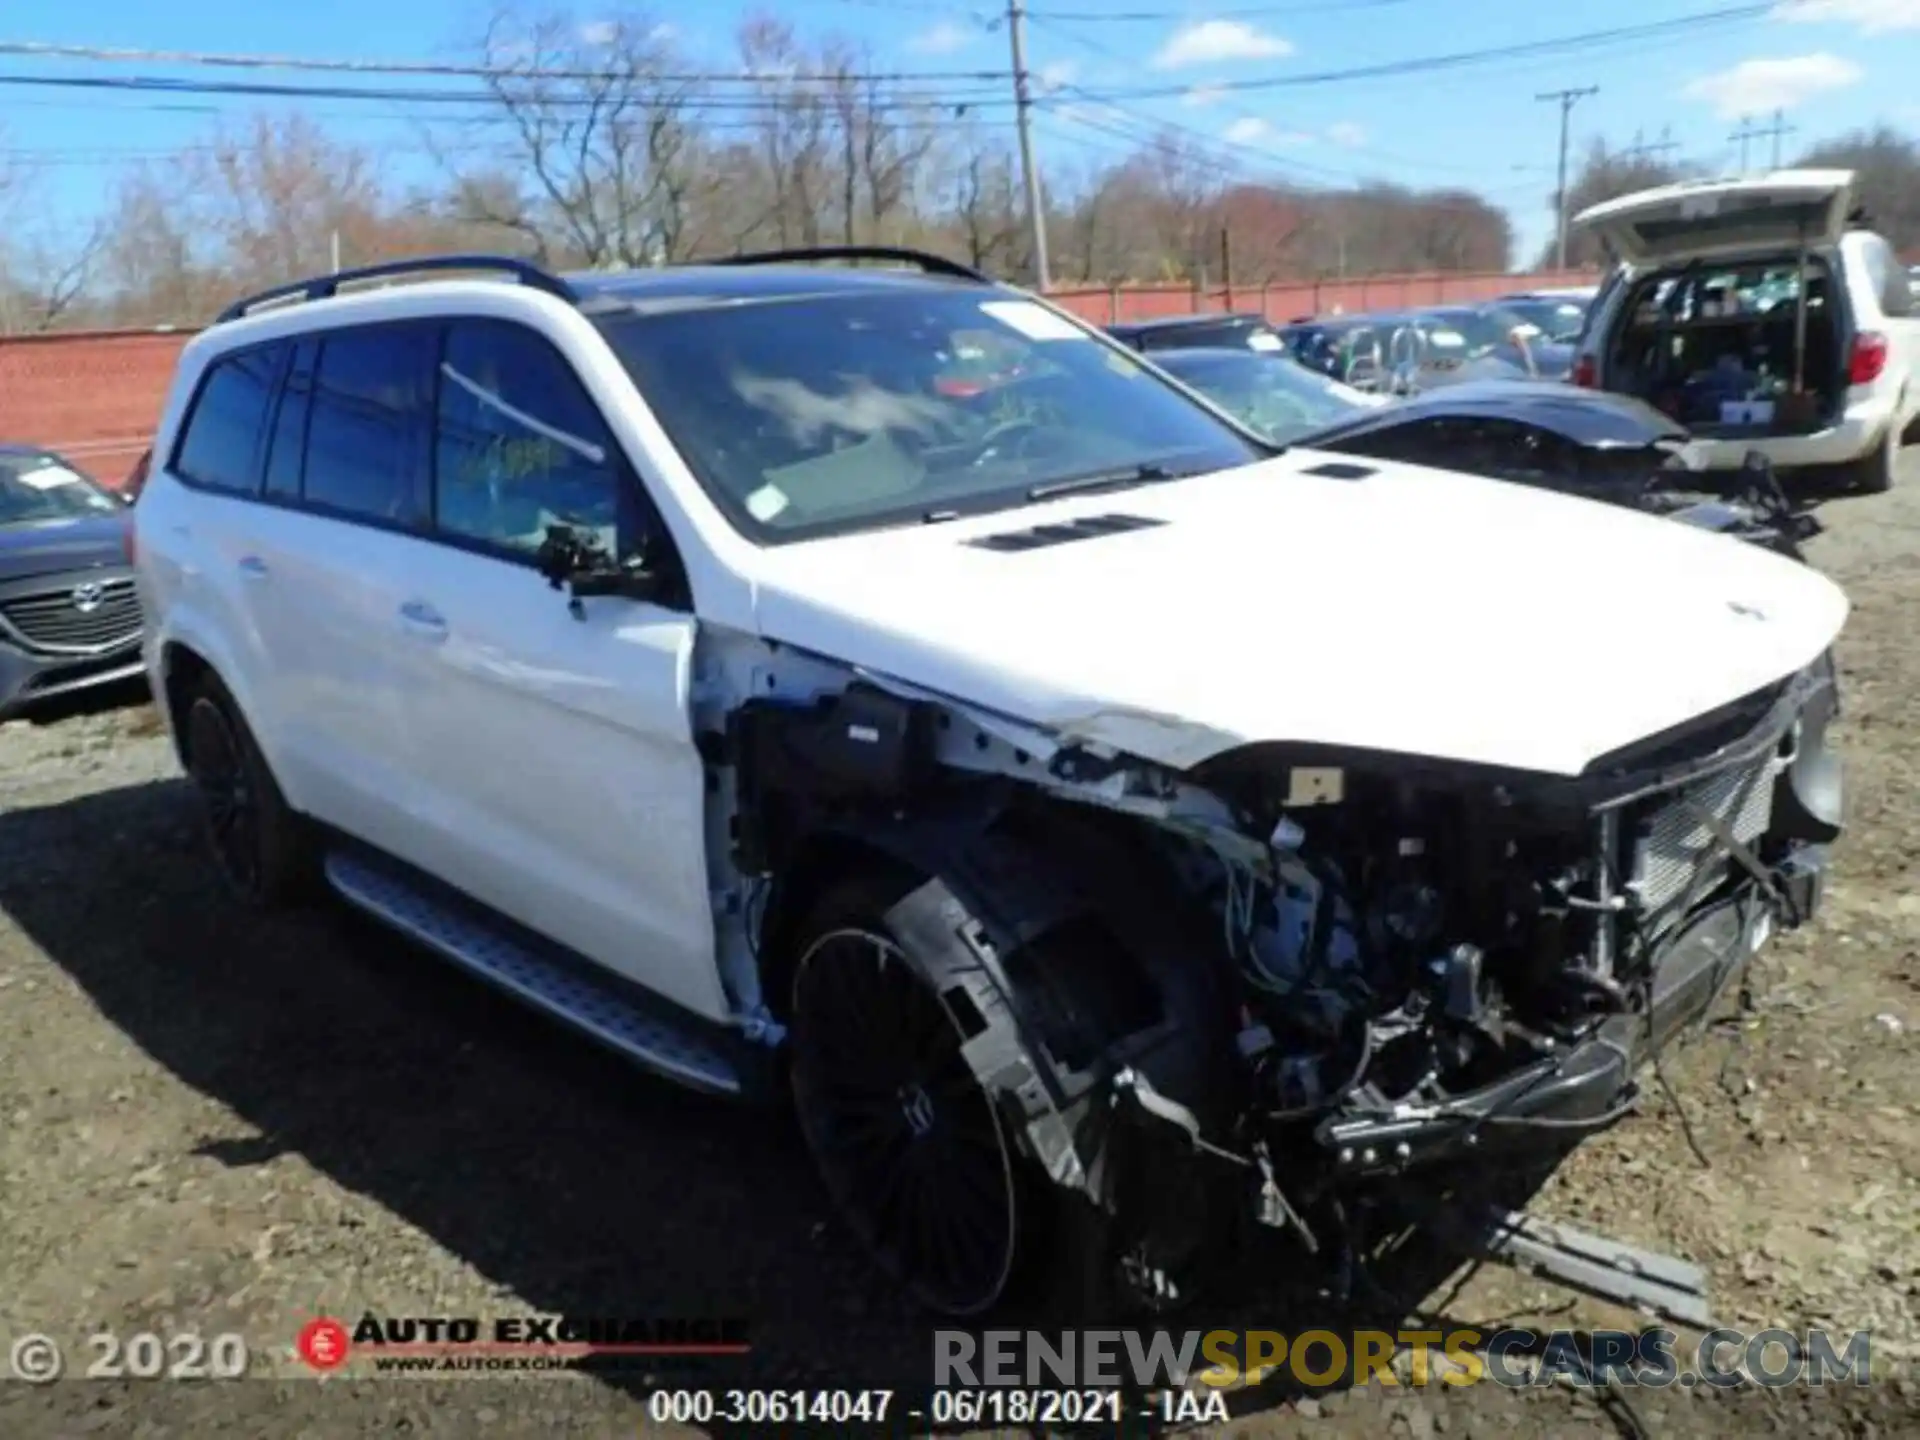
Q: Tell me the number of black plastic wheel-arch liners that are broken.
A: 1